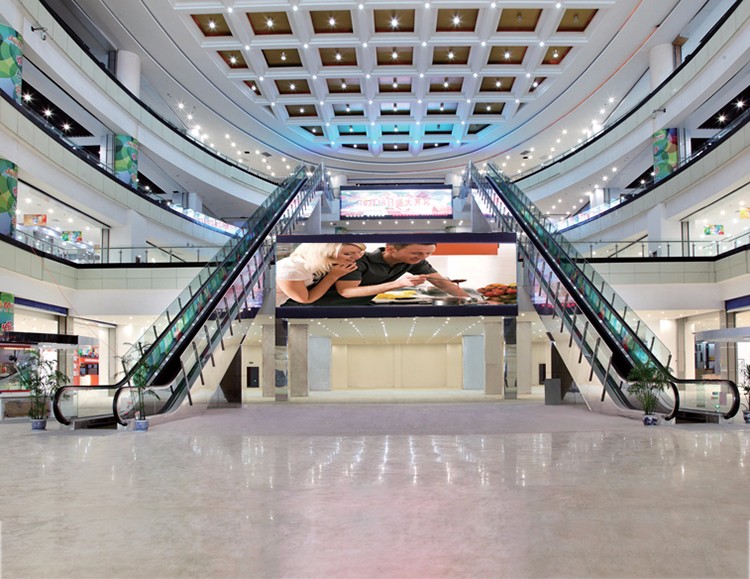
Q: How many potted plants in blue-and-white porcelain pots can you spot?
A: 4